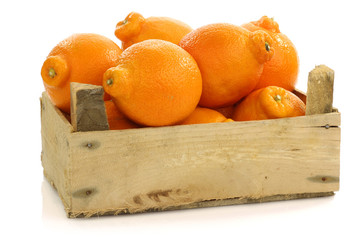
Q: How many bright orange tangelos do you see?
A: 8